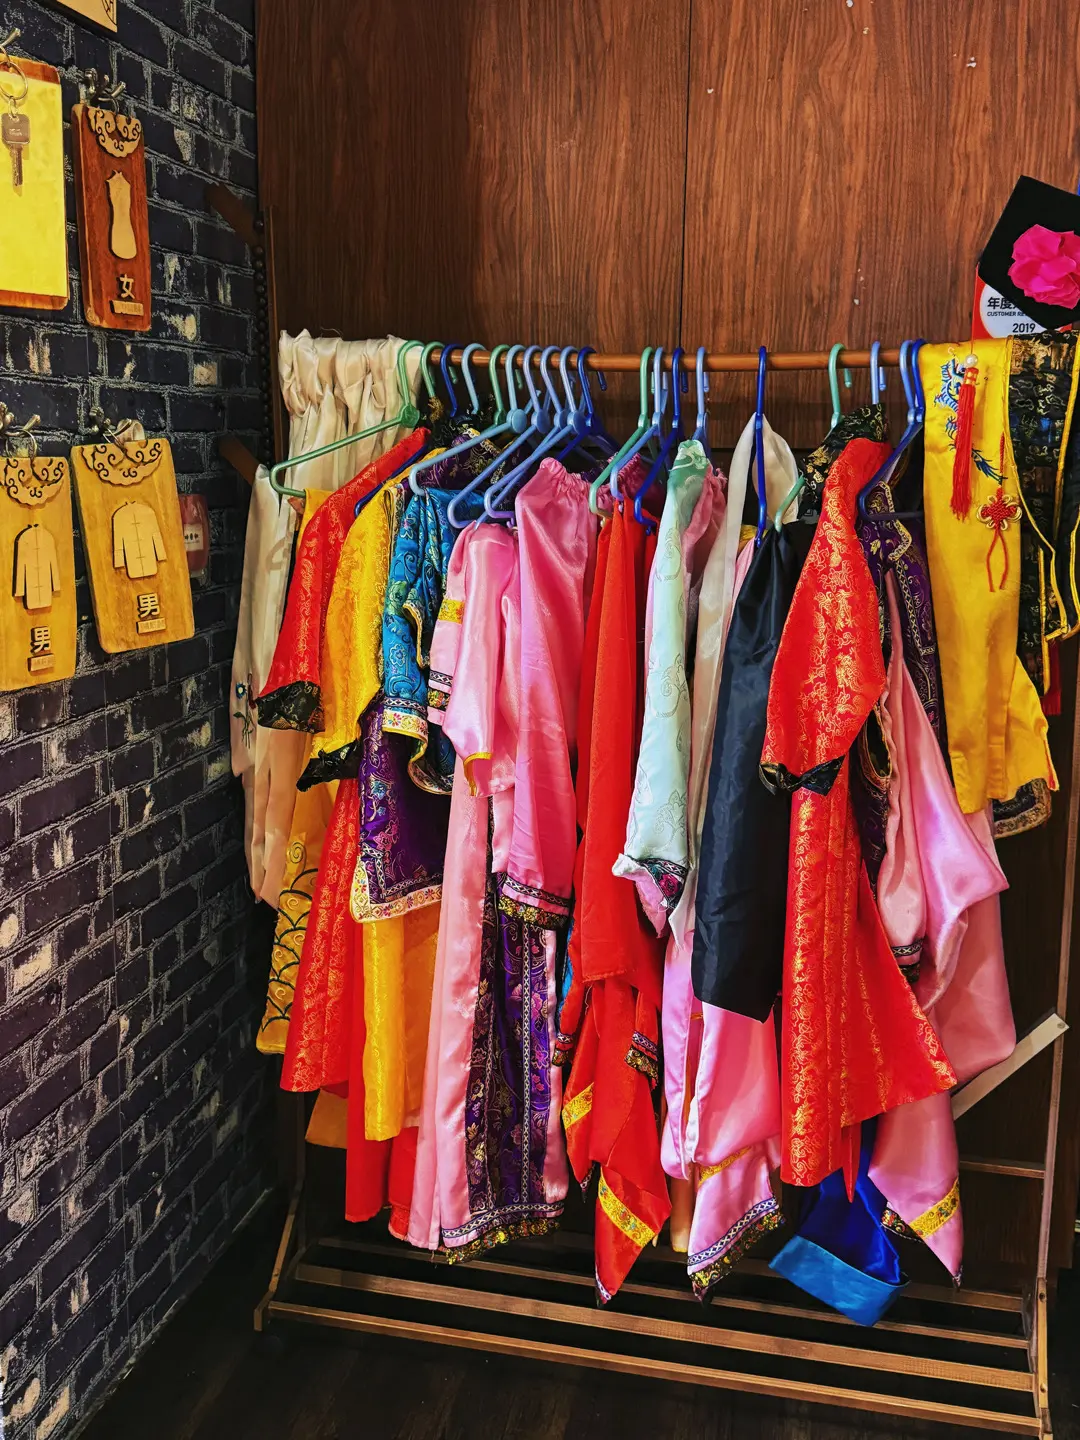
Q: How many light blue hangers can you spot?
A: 9